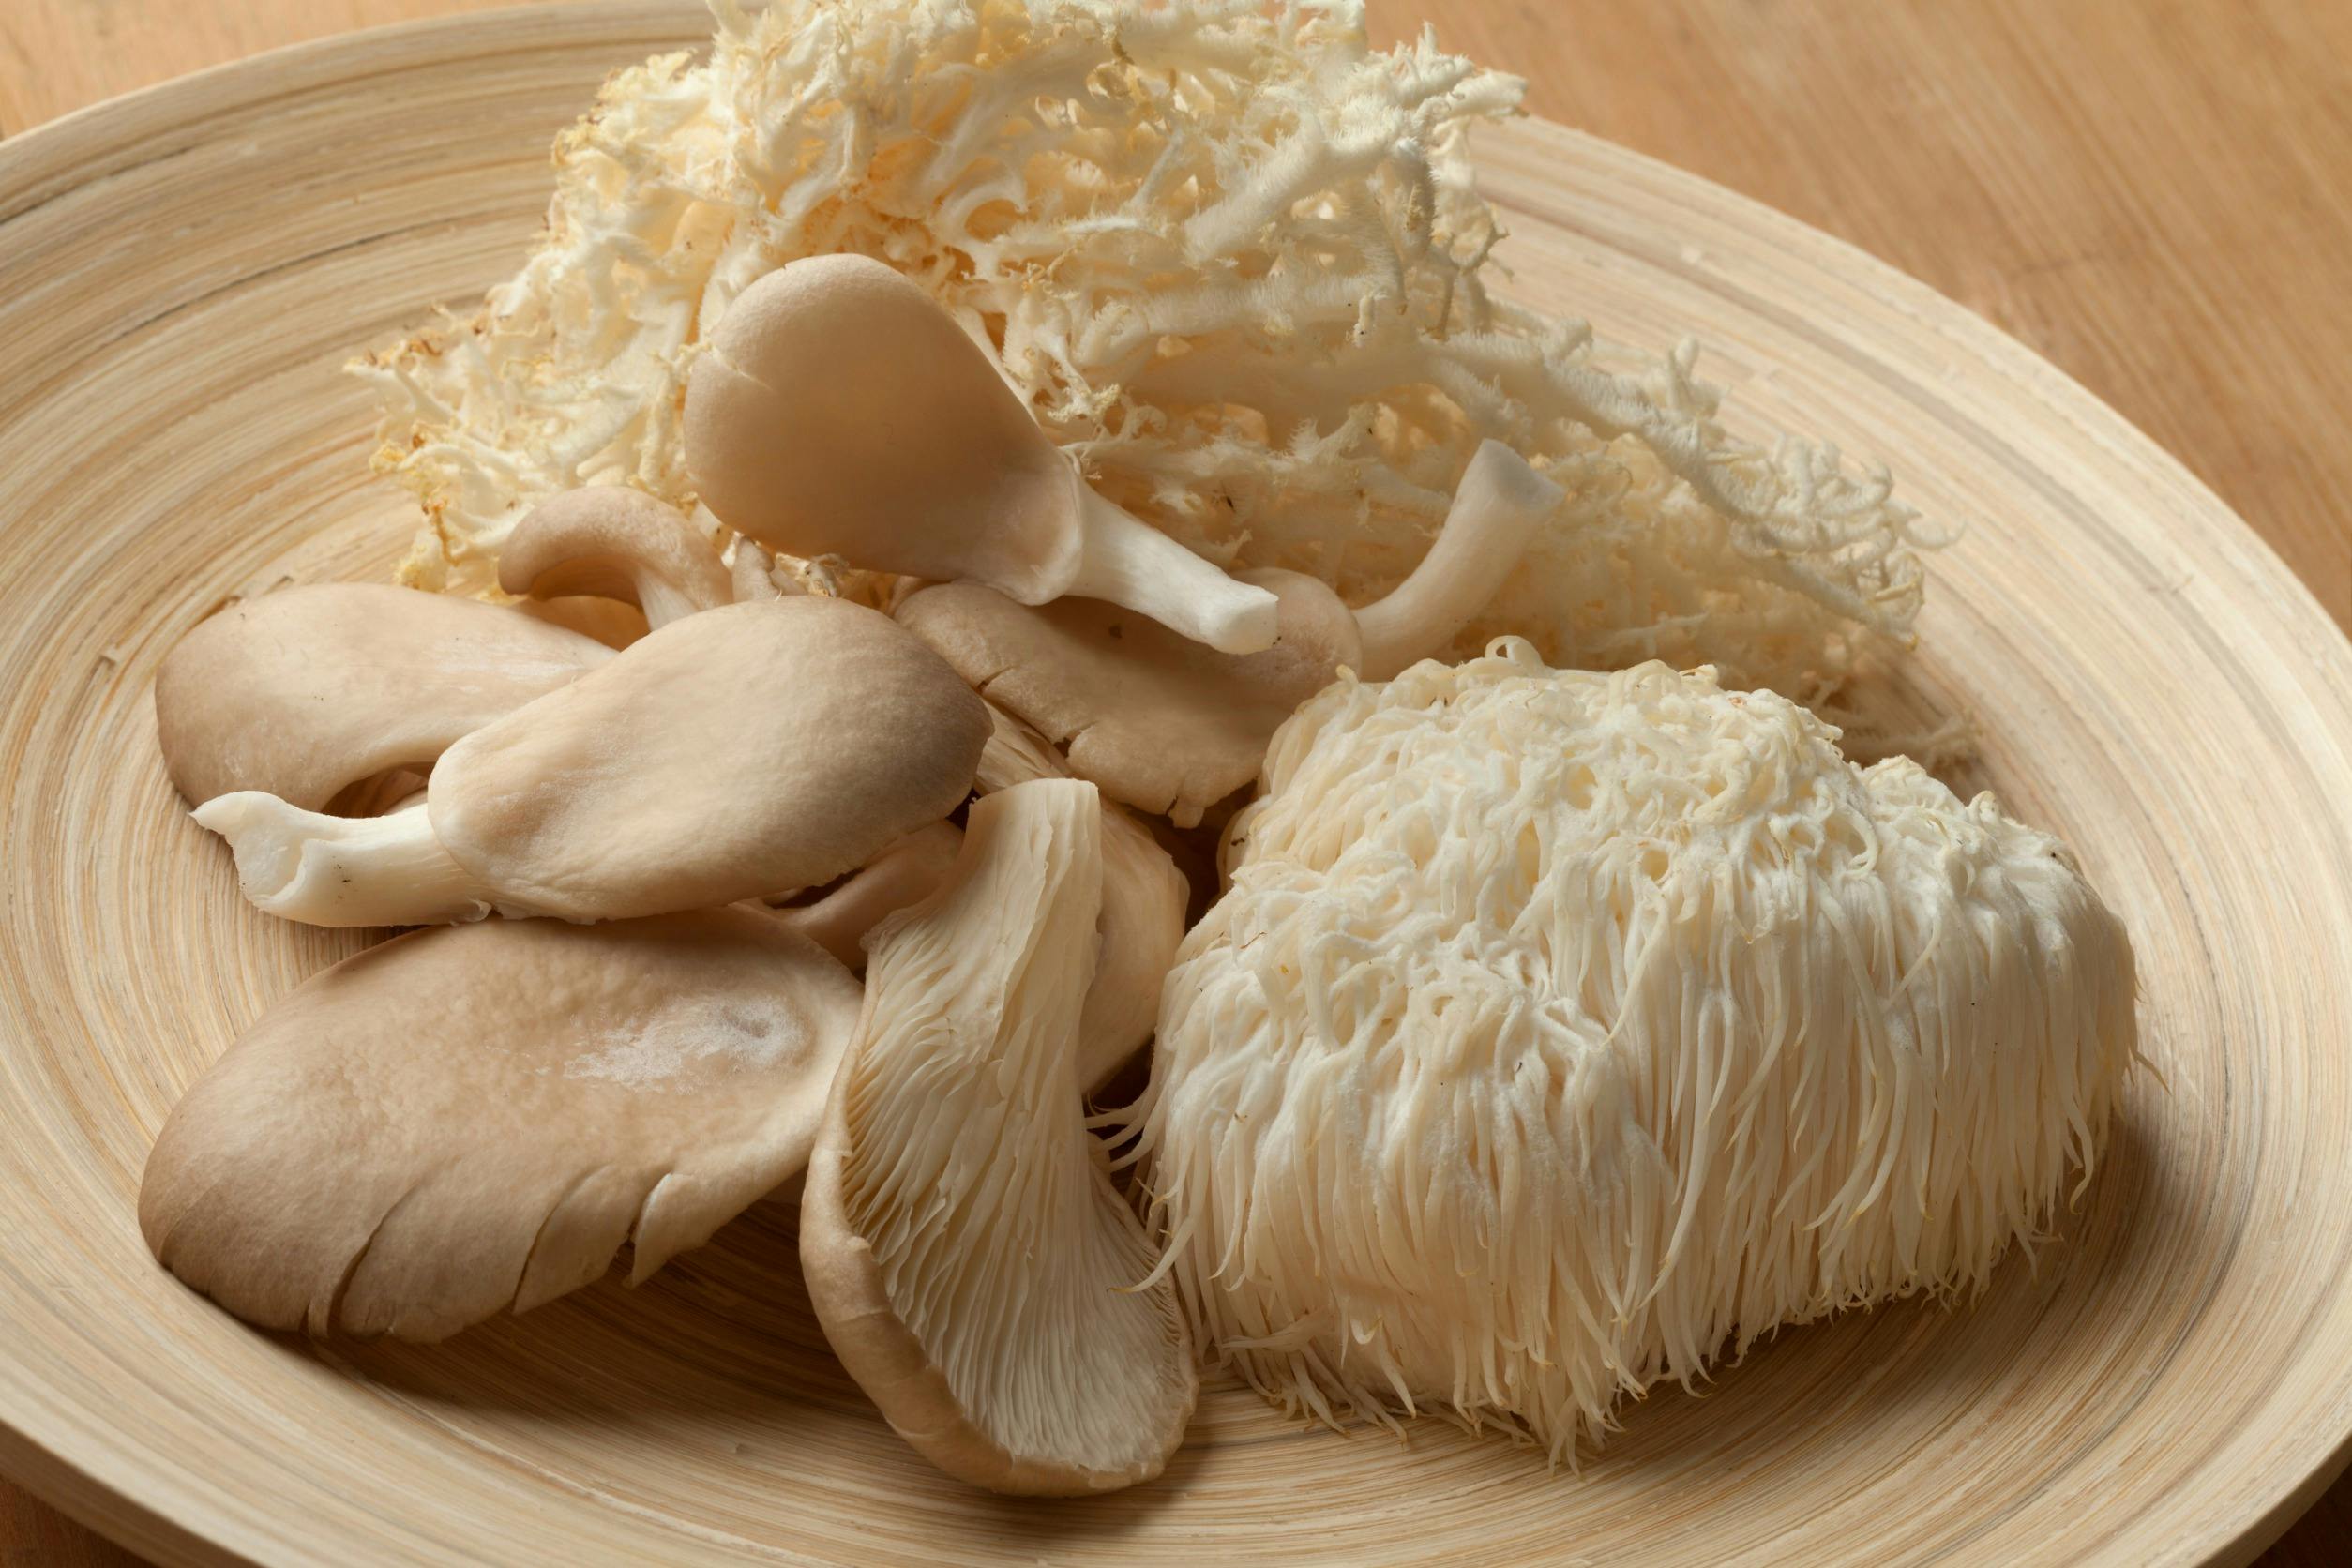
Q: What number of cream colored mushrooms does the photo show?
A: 2